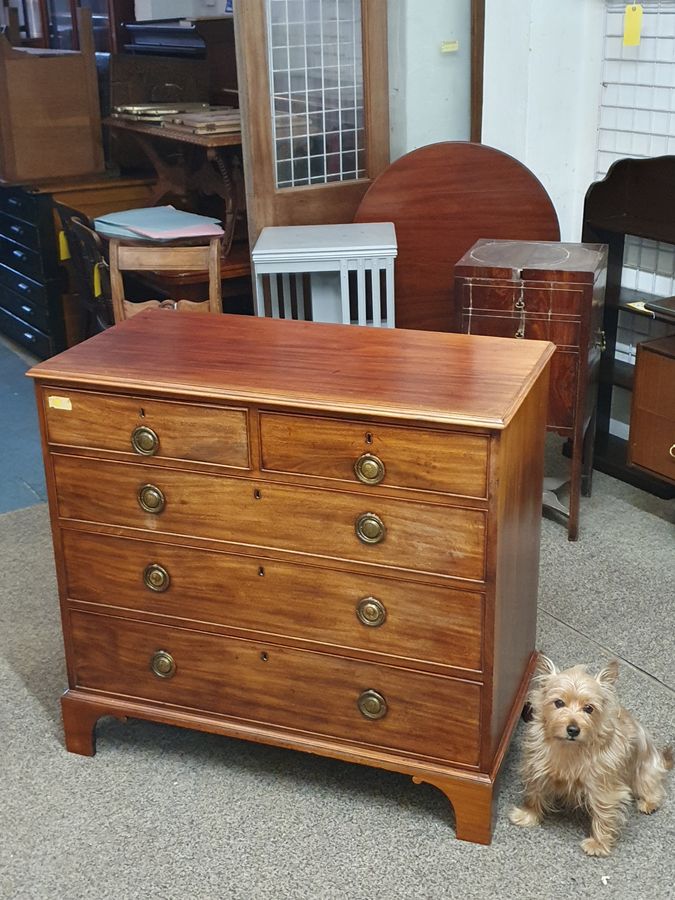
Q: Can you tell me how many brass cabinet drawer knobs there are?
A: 8